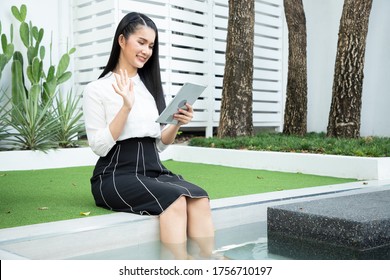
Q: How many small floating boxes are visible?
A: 0